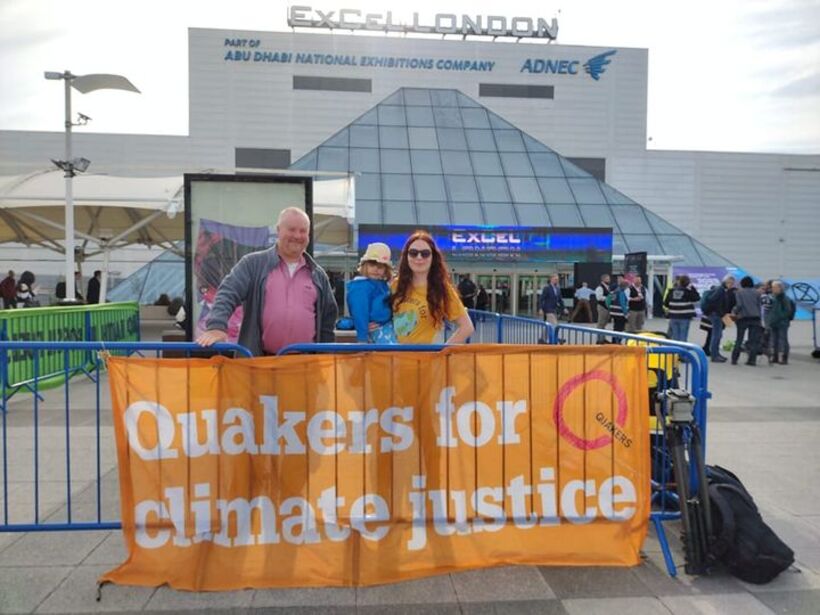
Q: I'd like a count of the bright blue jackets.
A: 1